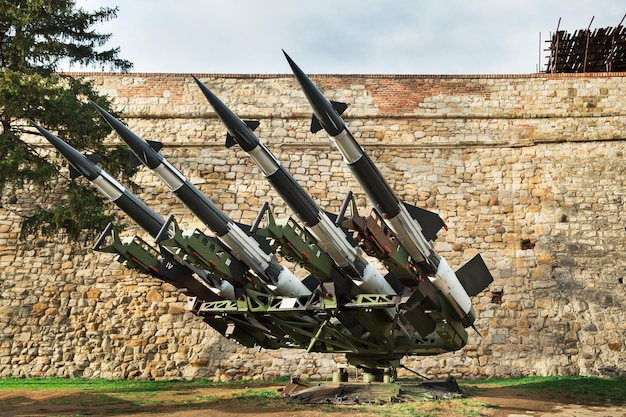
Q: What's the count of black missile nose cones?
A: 4